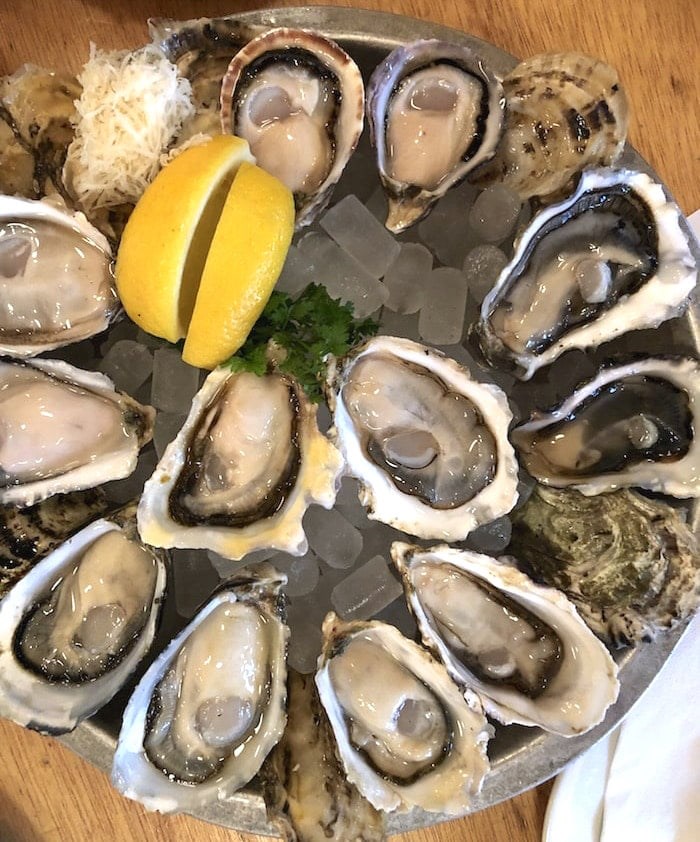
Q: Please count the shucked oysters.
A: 12